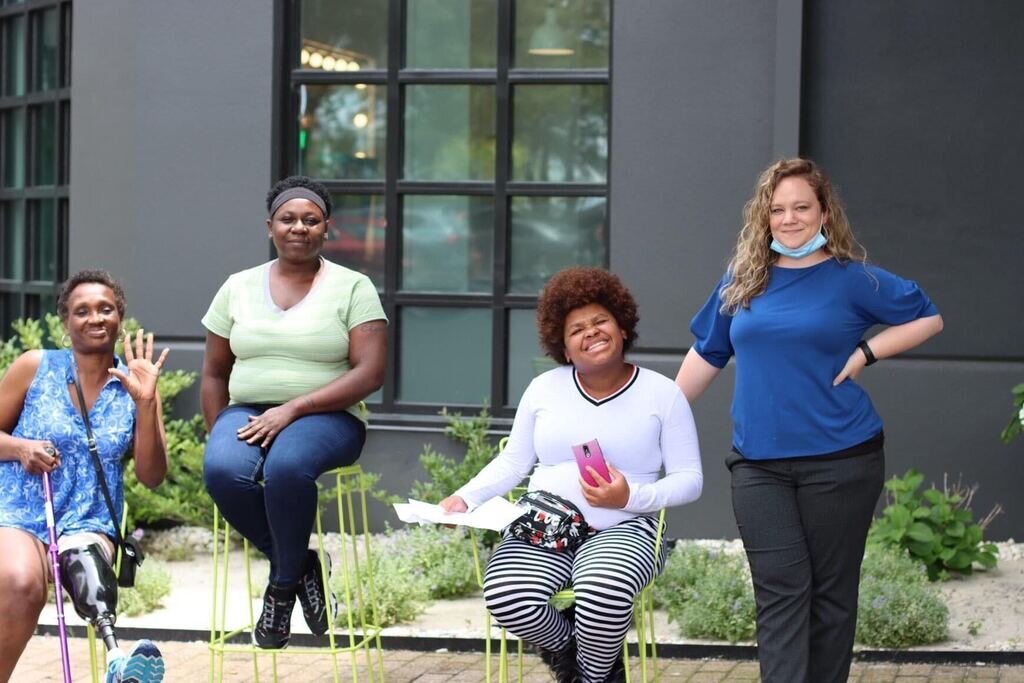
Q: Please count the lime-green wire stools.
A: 3